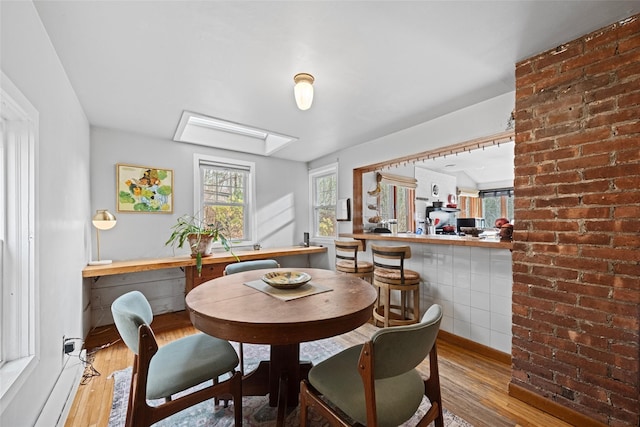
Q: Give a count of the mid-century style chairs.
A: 3